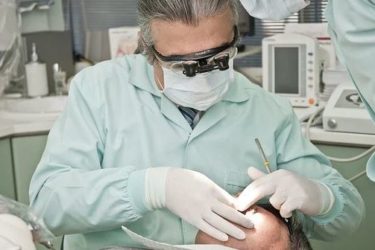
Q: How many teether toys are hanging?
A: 0